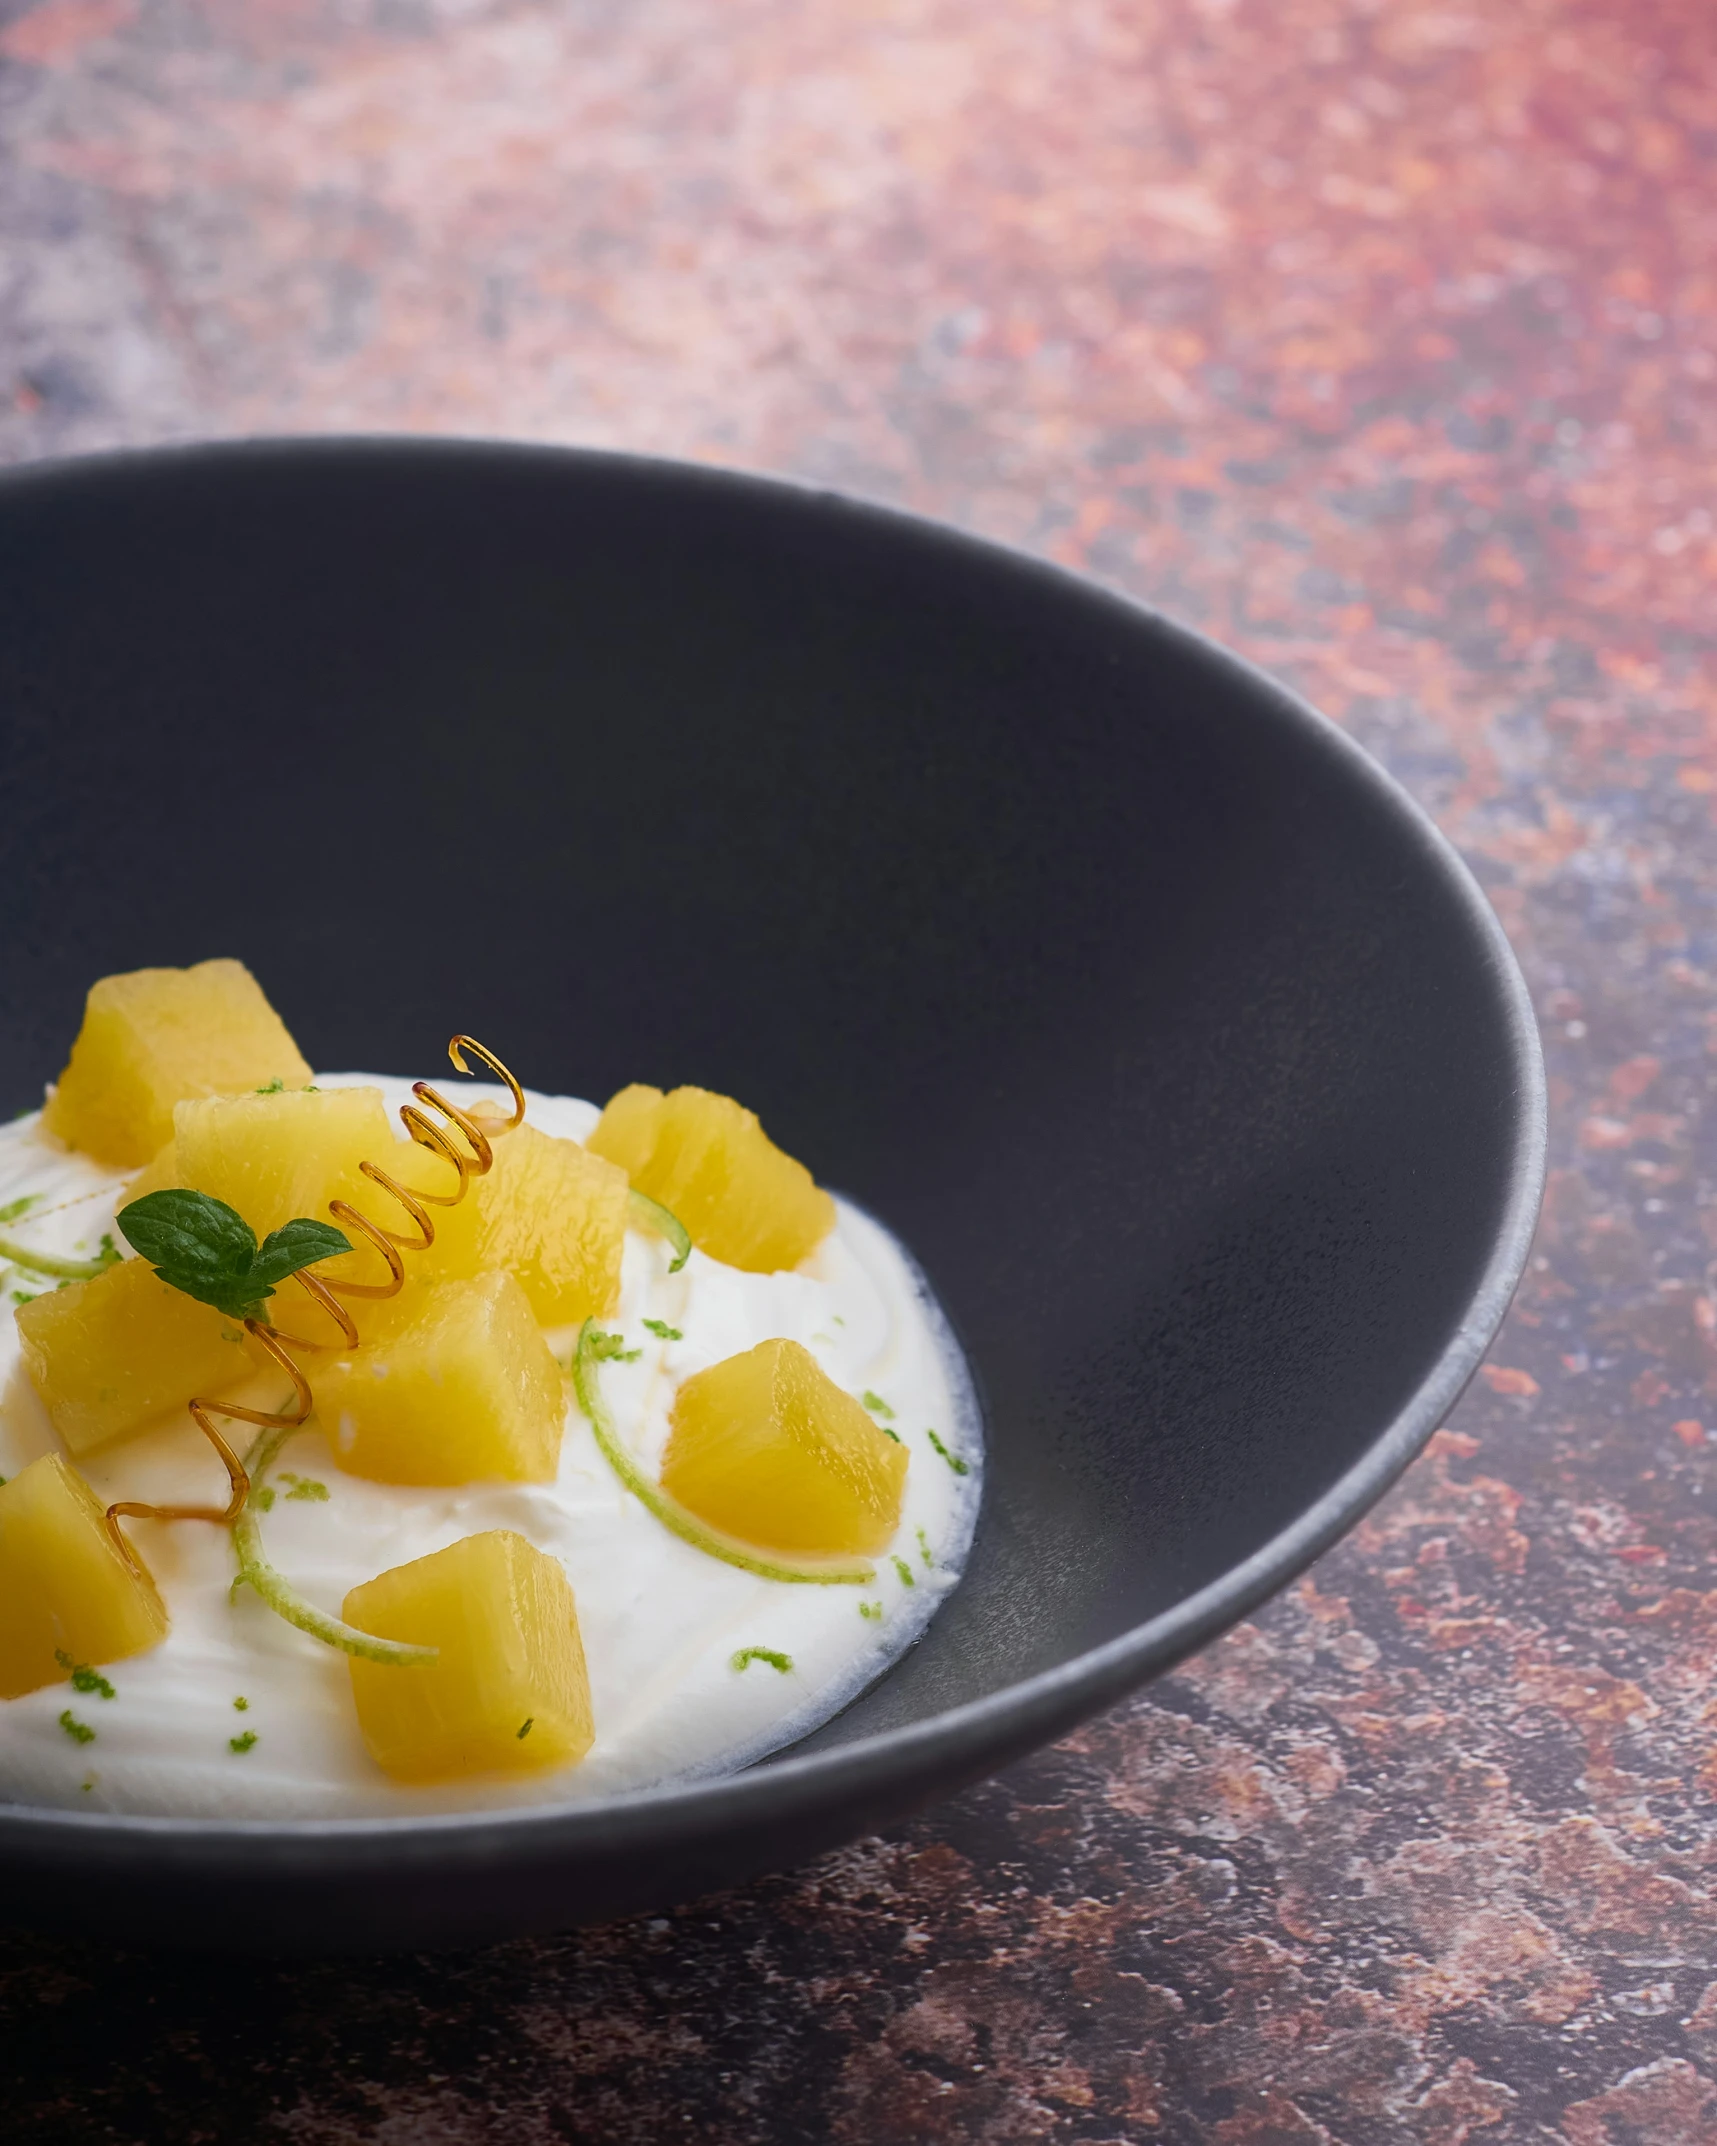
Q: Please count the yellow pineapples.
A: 9